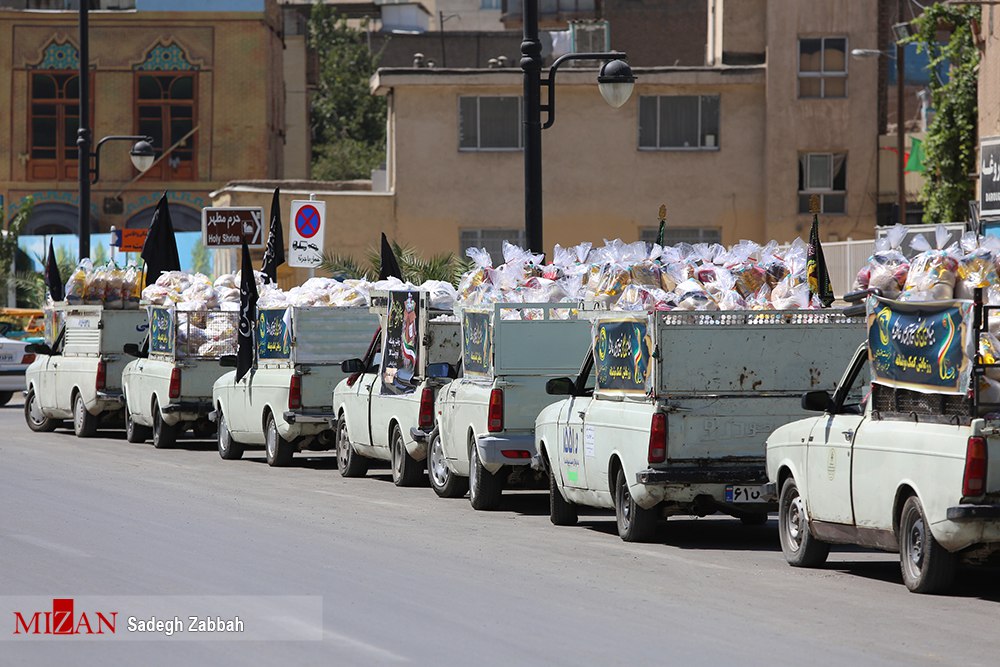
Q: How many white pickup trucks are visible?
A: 7